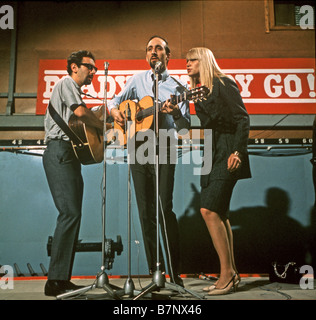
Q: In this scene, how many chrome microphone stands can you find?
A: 3